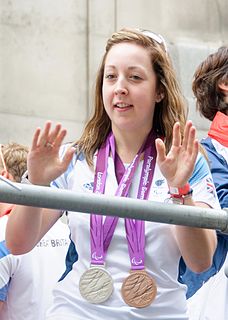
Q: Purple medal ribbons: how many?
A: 2